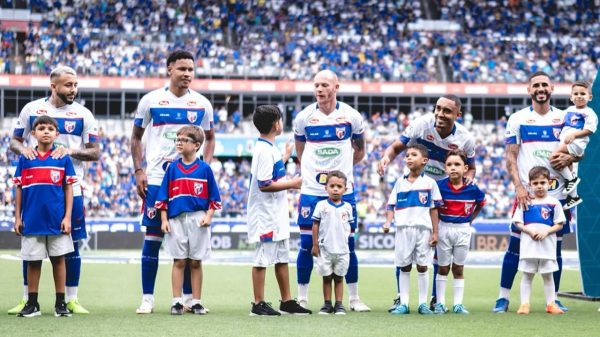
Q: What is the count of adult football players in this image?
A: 5